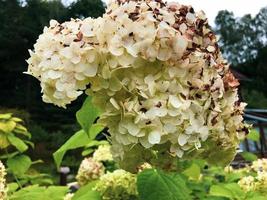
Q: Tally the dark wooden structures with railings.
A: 1